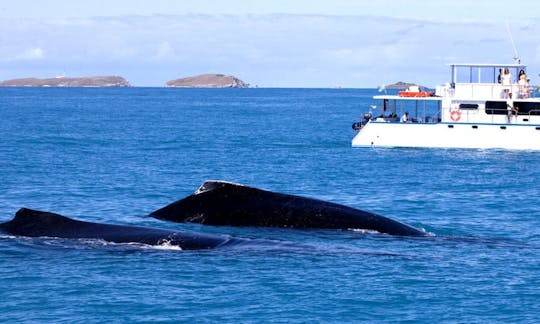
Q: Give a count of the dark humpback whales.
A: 2